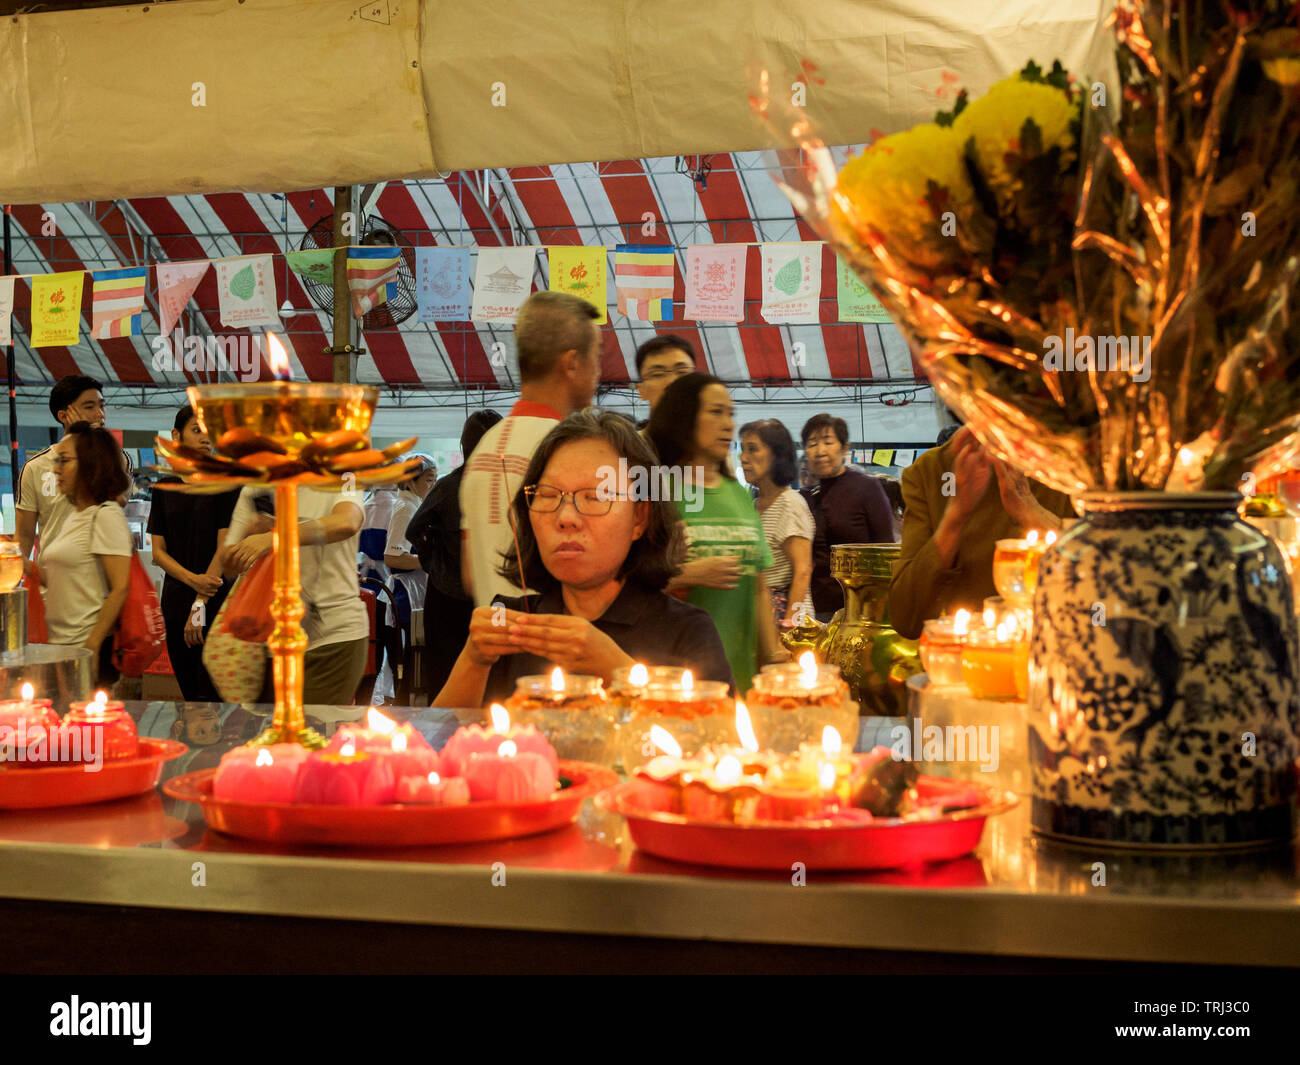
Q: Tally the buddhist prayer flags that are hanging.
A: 14